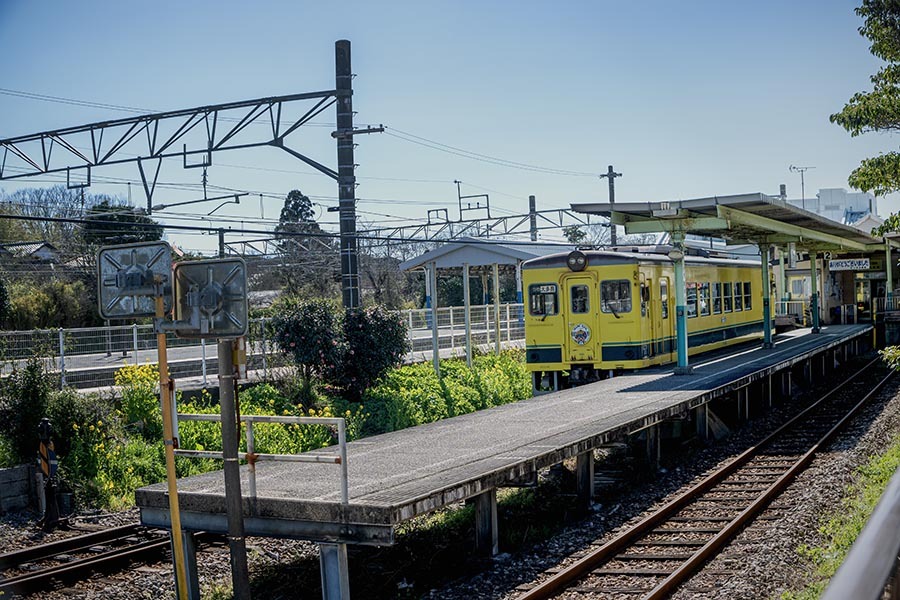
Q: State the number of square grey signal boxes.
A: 2